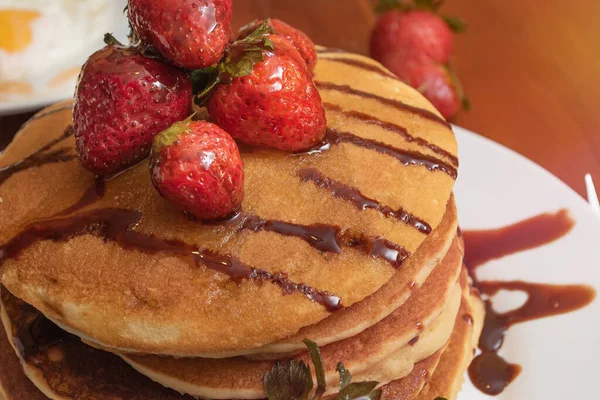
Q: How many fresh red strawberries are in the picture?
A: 7